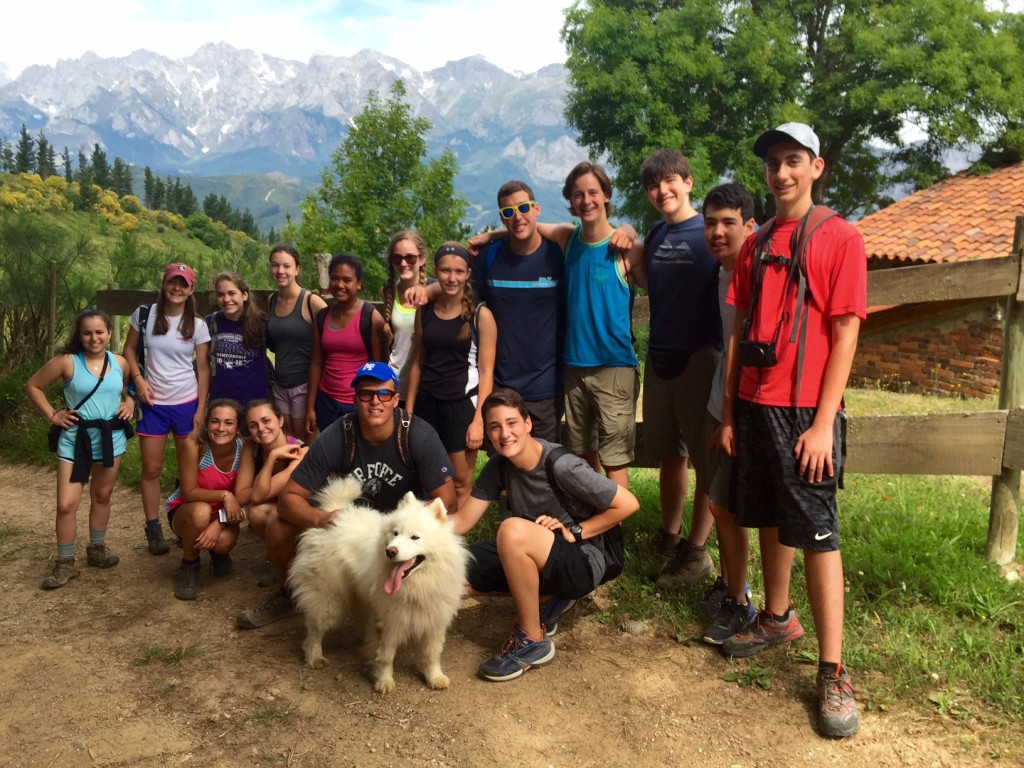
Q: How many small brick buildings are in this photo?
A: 1